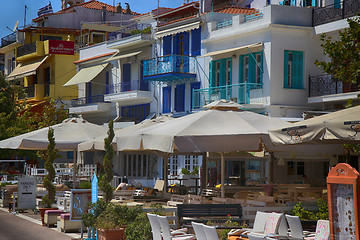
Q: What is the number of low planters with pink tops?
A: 2